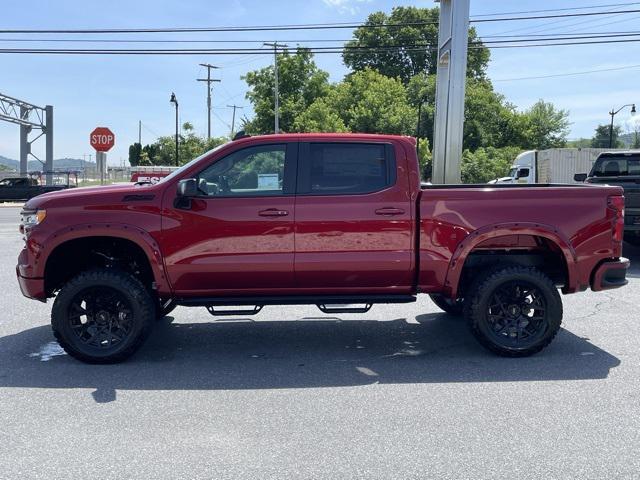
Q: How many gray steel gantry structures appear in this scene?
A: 1